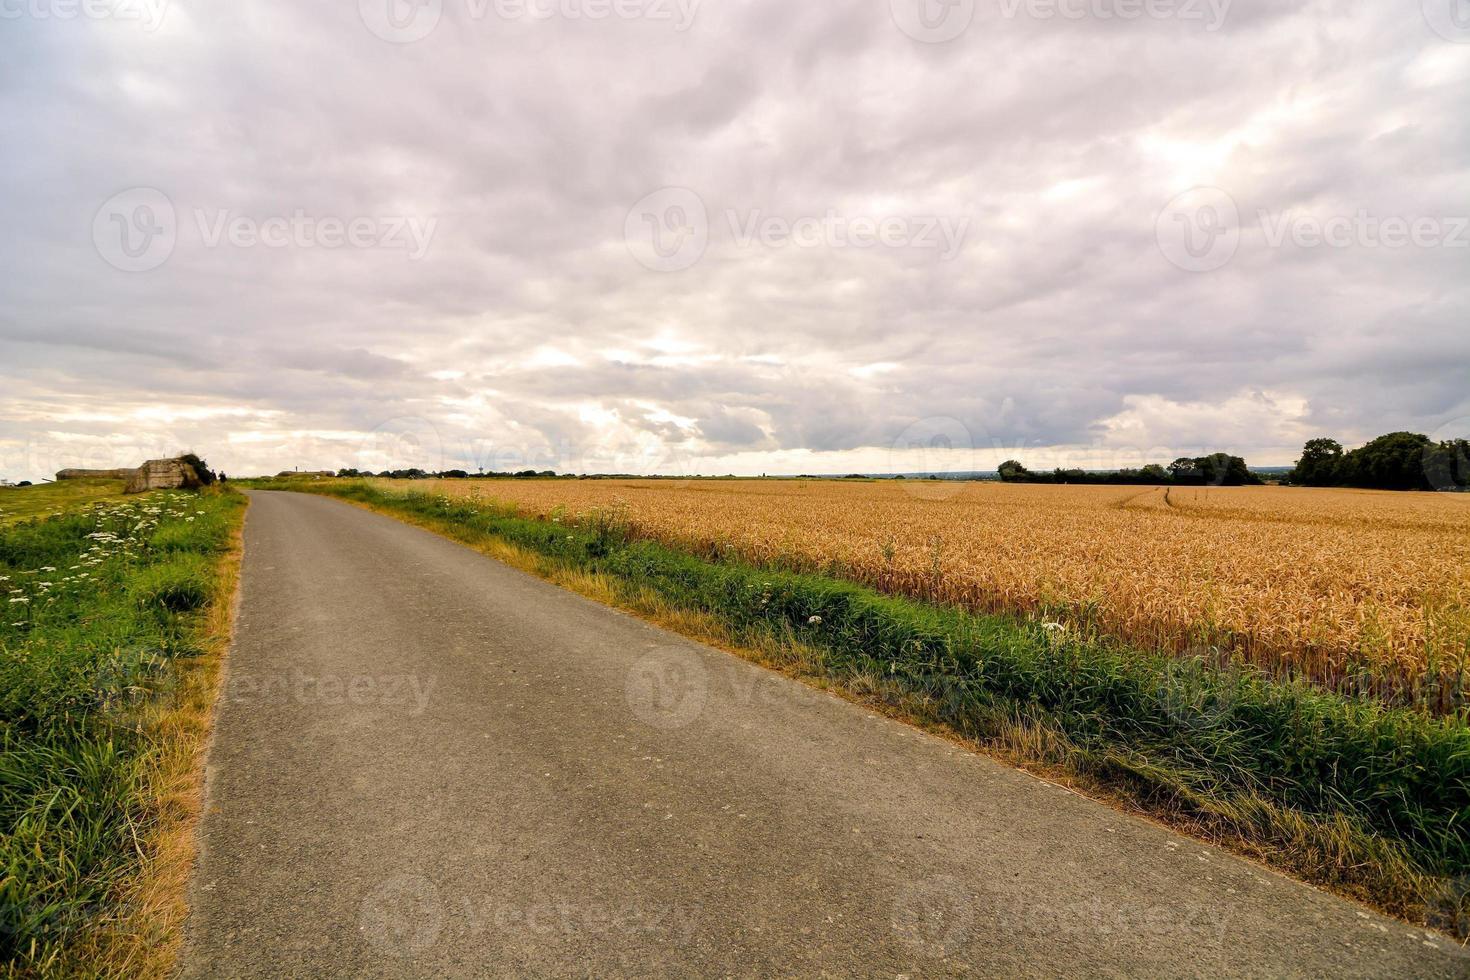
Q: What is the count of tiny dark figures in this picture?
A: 2